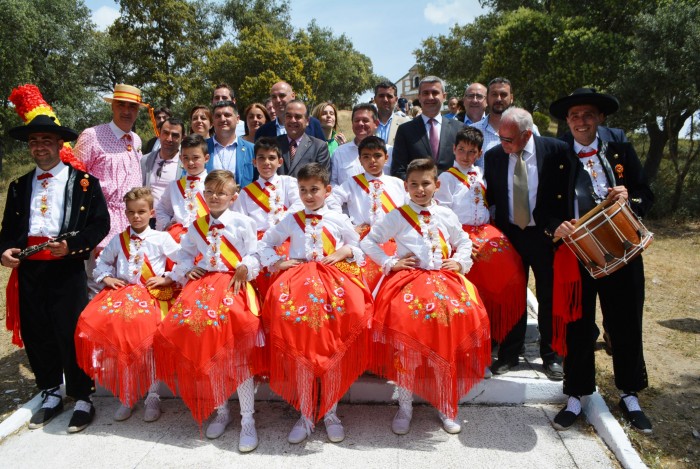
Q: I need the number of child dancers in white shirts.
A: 8